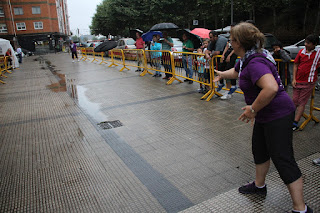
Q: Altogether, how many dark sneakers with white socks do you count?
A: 2